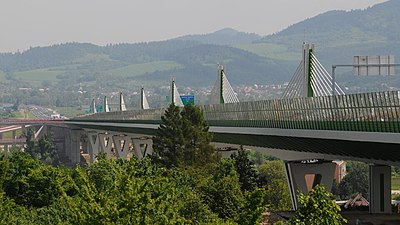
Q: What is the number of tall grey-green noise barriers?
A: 1